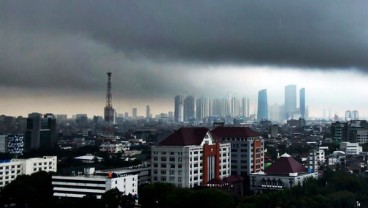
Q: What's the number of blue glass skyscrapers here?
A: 3